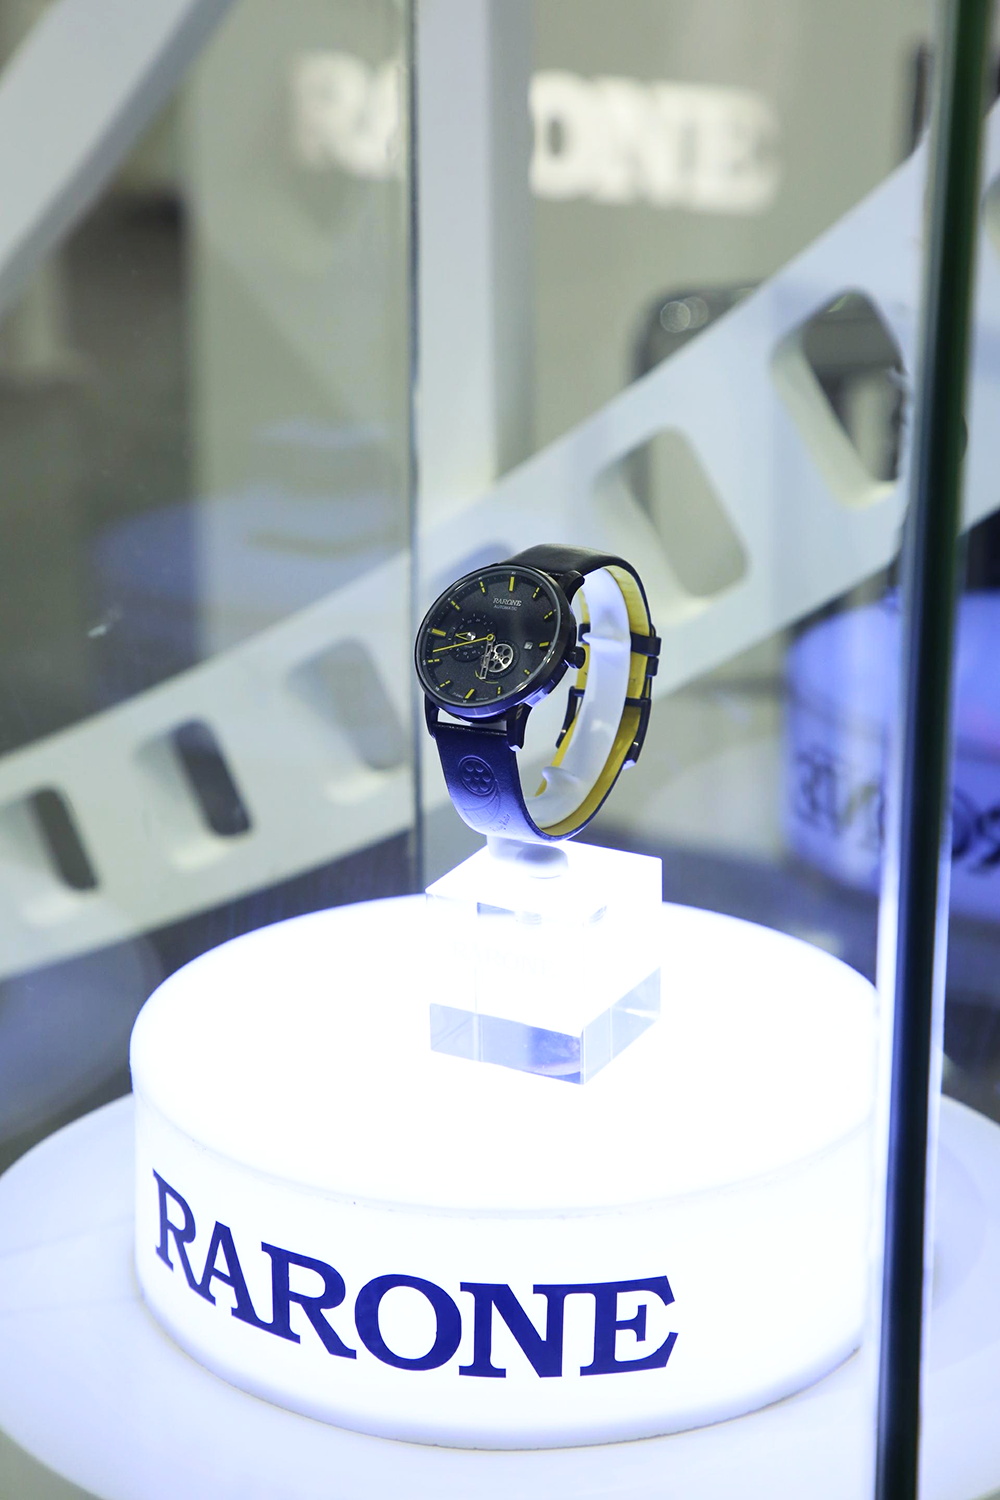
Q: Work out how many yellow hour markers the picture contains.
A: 12